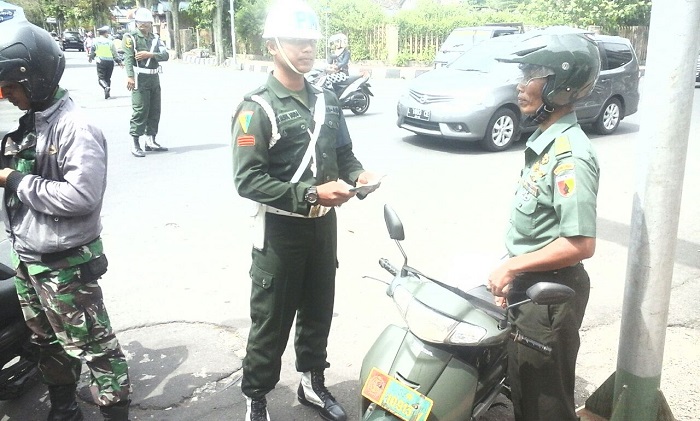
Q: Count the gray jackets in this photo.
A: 1